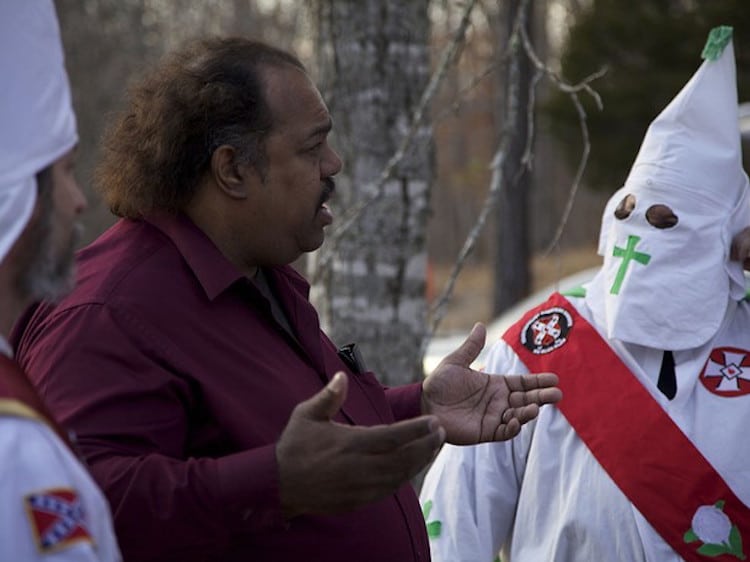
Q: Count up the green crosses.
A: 1